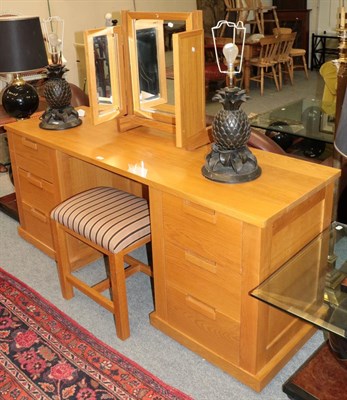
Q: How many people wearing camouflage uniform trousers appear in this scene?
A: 0